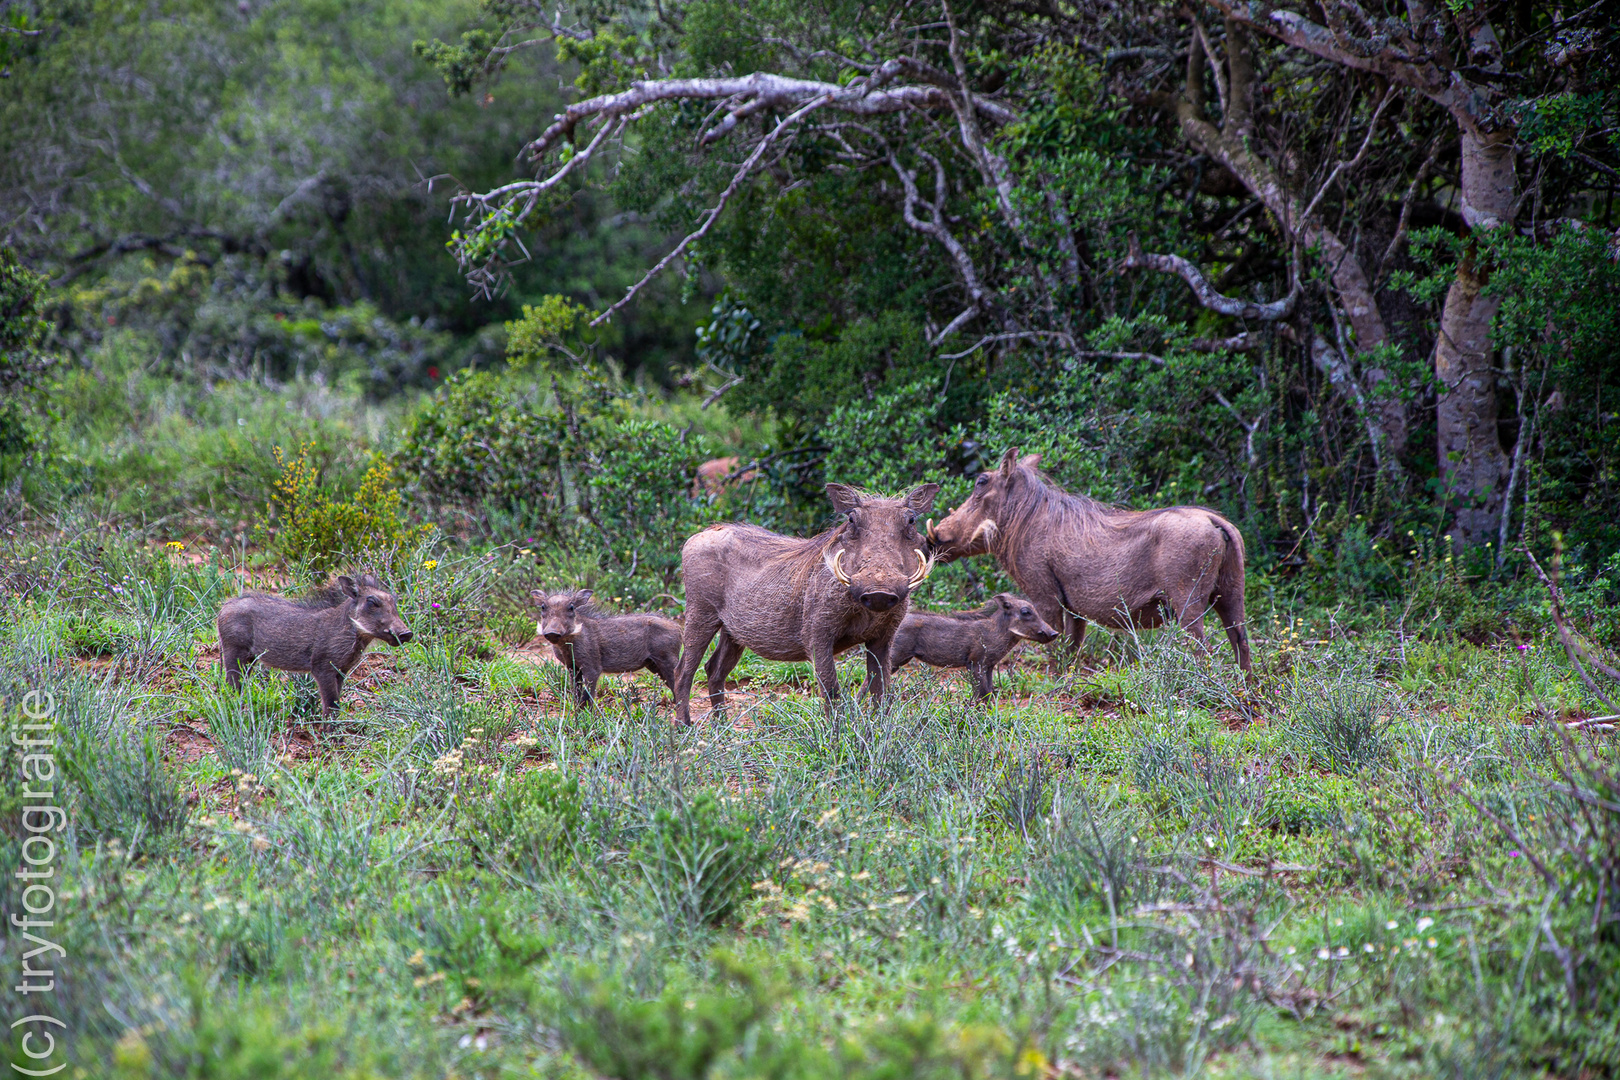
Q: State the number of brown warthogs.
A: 5